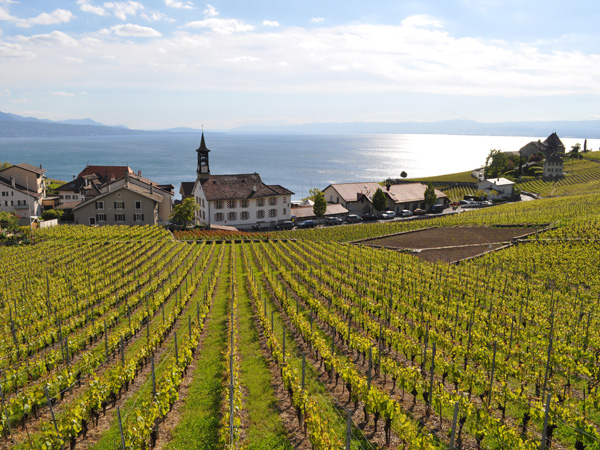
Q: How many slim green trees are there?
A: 3